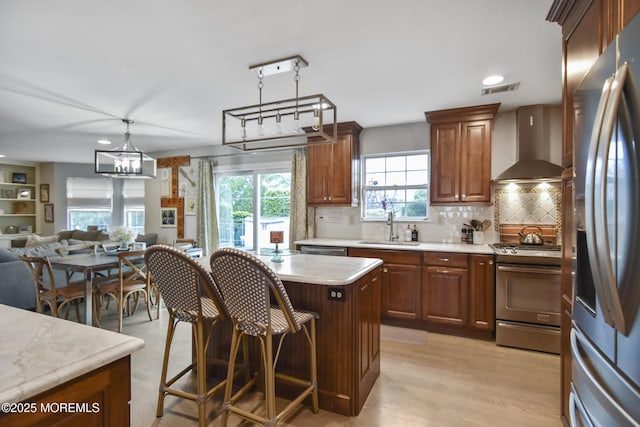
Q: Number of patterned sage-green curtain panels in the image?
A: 2